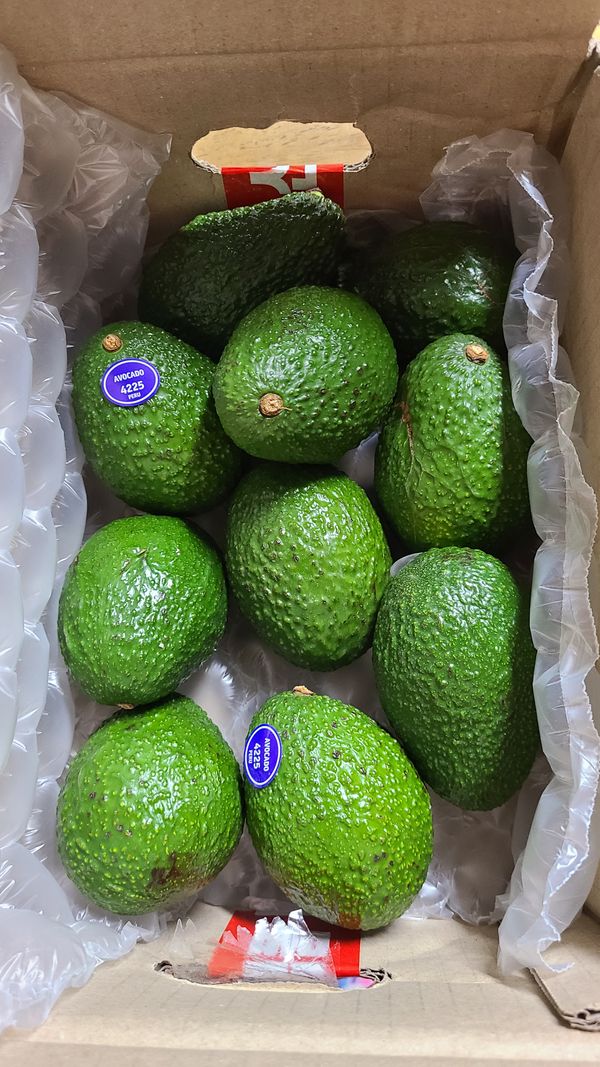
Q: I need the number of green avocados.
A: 10